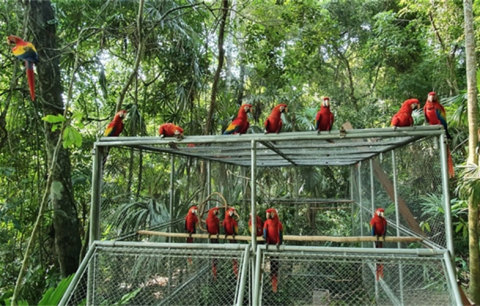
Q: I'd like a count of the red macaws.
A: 14